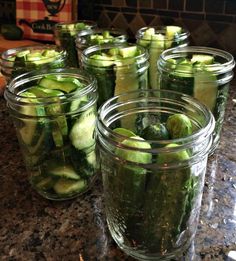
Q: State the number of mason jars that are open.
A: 8